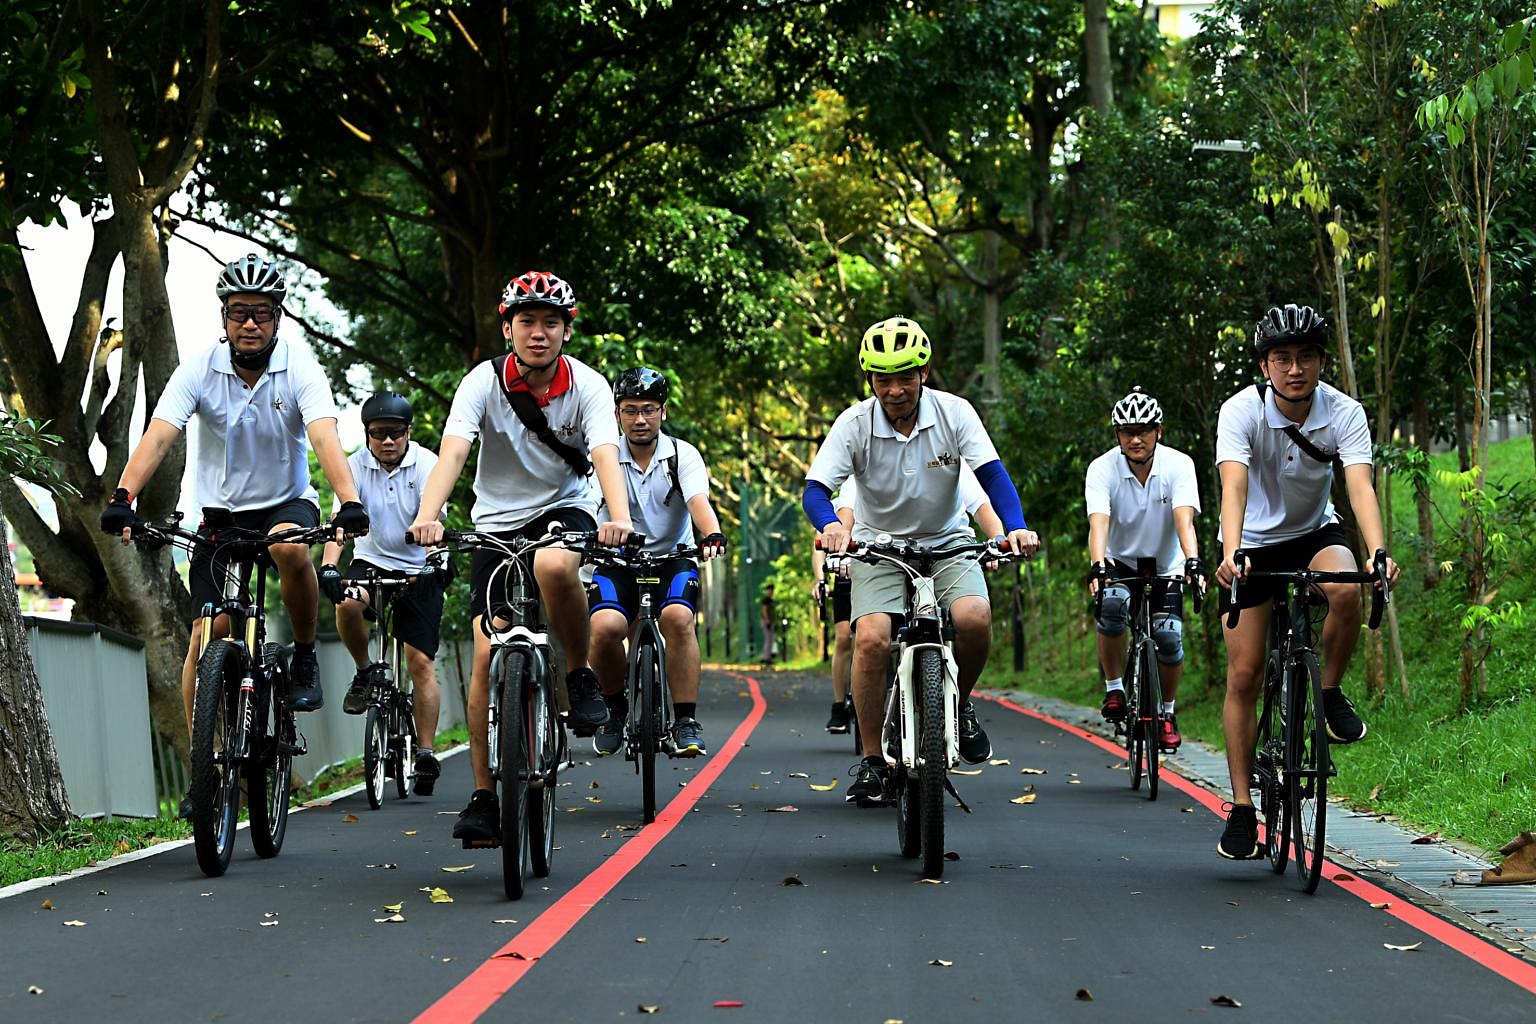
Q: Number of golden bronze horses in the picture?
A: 0